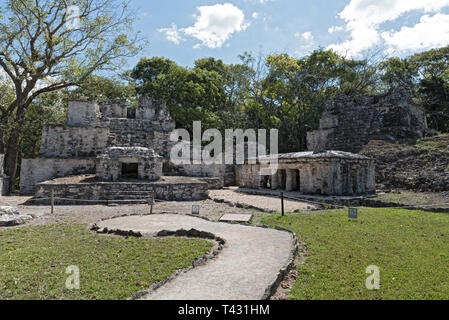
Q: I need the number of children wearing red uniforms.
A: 0